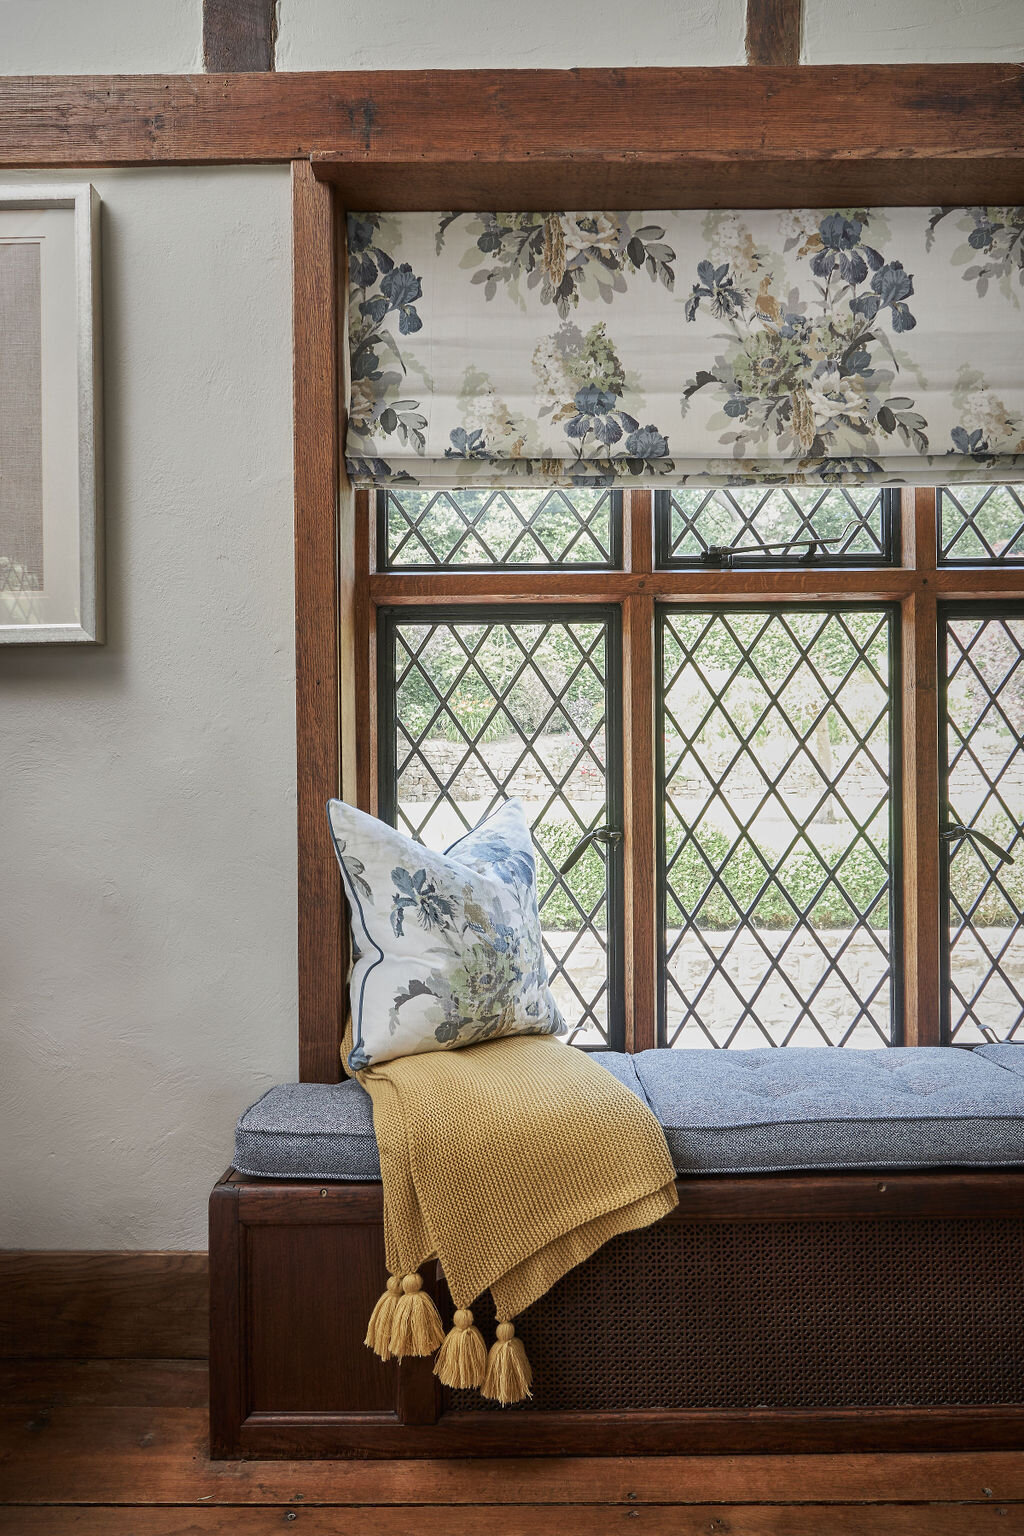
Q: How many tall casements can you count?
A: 3